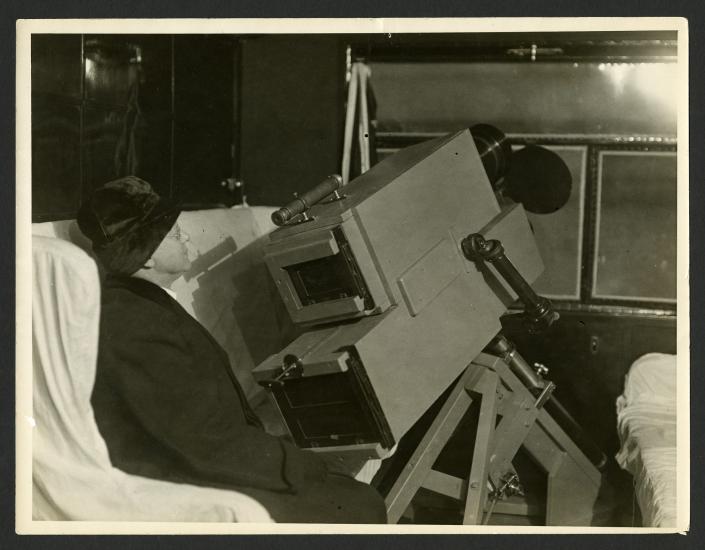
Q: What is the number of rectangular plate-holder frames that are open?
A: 2